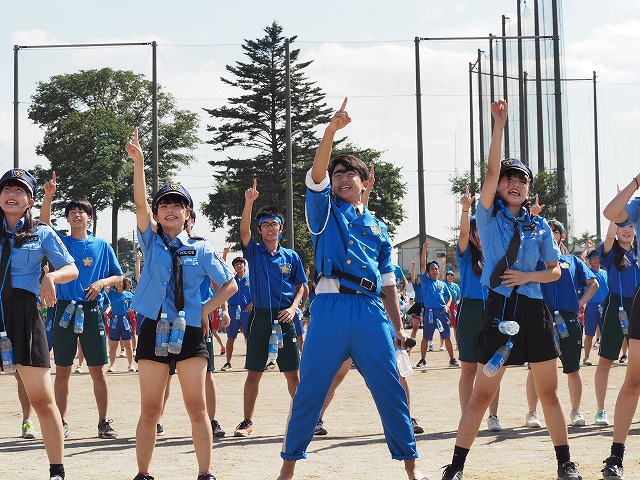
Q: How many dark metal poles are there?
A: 13